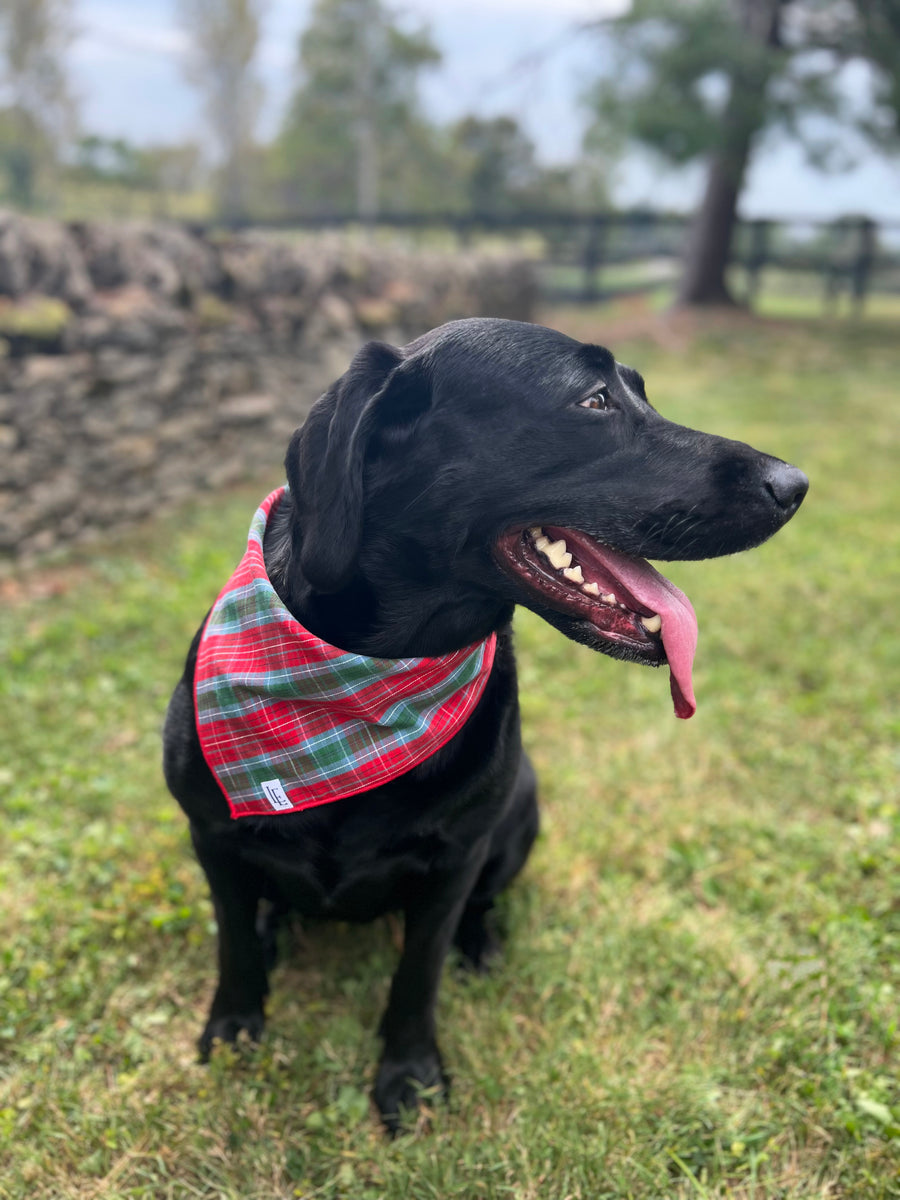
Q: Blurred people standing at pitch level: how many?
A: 0